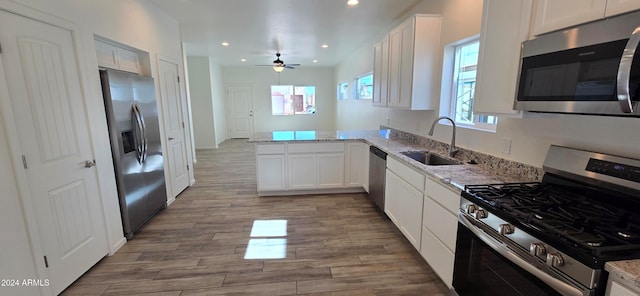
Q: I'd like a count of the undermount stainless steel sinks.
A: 1